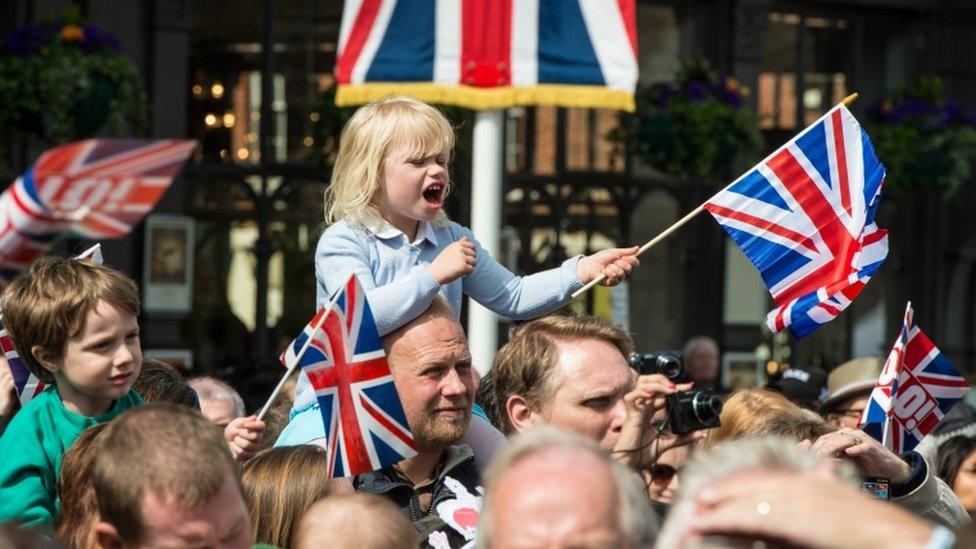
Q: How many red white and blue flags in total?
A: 6